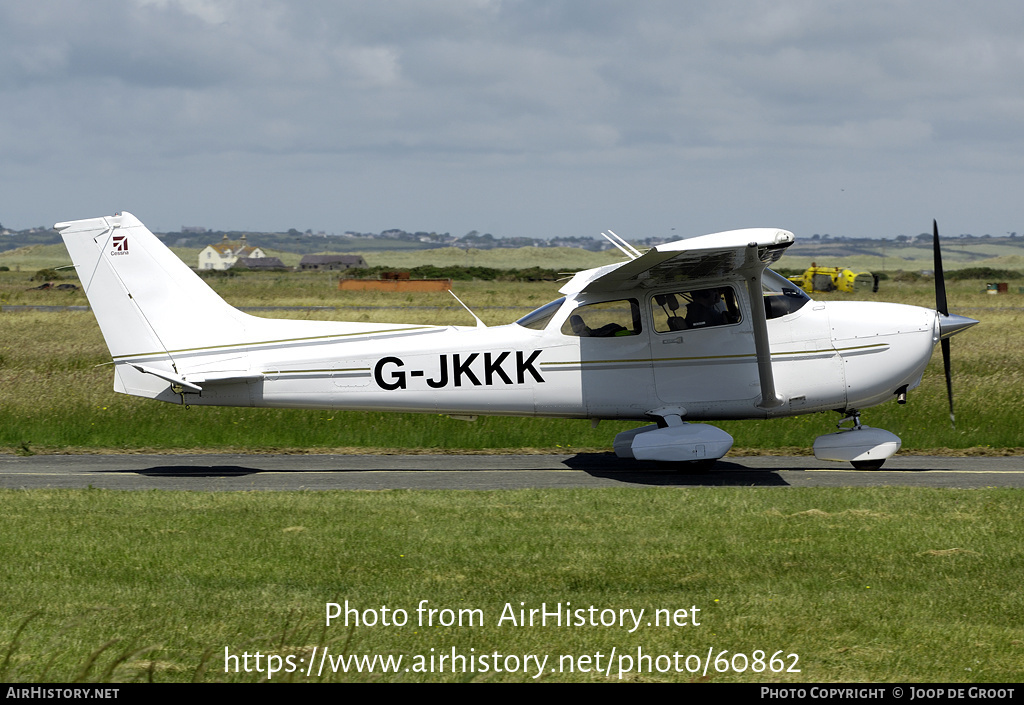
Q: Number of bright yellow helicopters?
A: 1